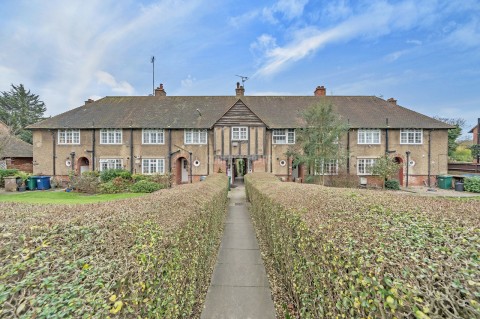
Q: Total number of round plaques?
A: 4